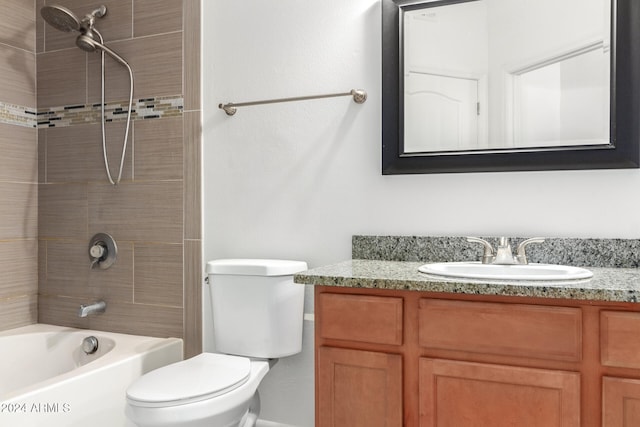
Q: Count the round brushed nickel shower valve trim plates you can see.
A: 1